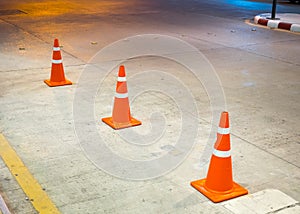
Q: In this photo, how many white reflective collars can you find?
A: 6